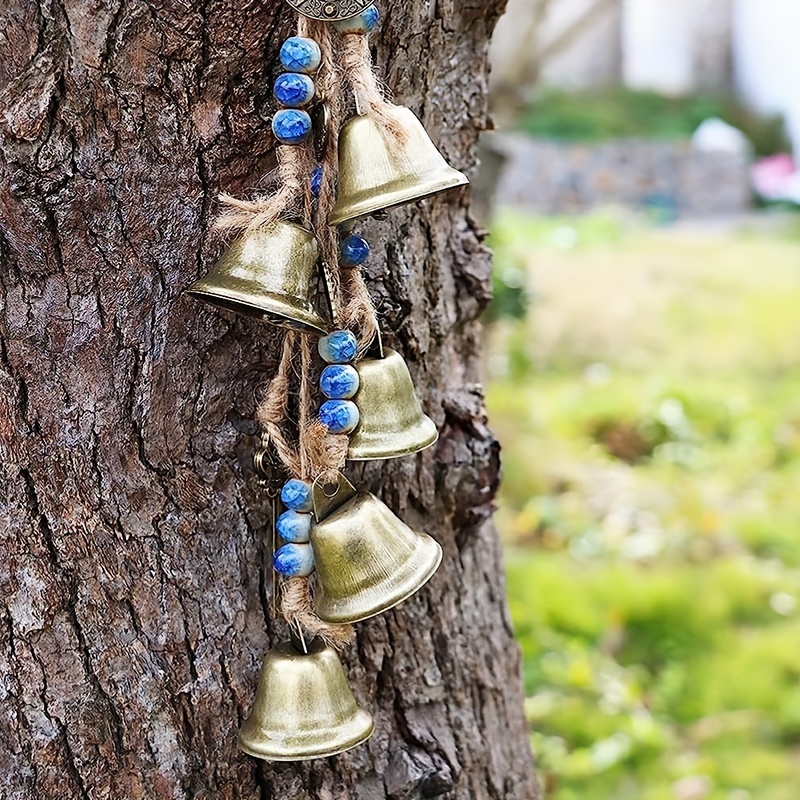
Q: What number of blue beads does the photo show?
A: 12